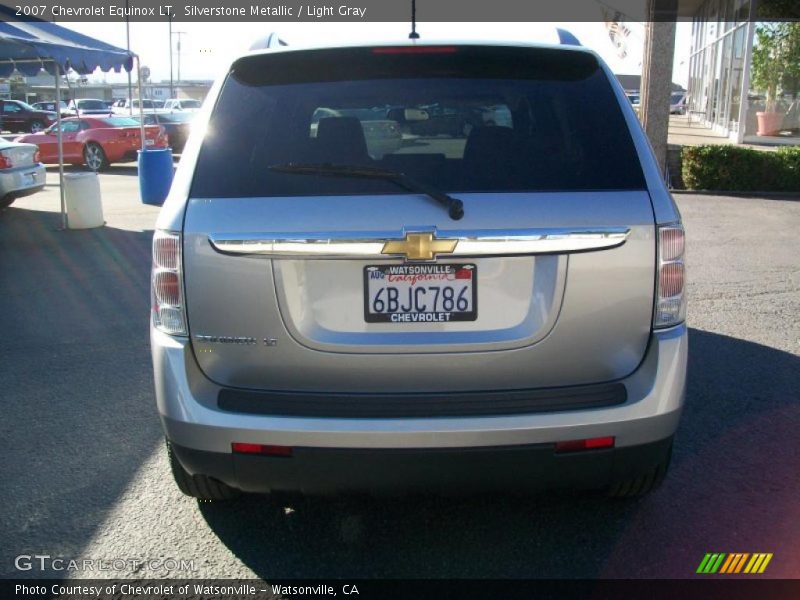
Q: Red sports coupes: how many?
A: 1